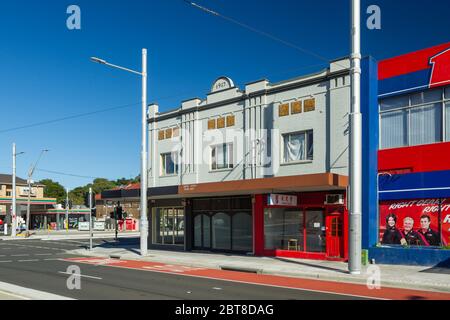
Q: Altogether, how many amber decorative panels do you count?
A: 9